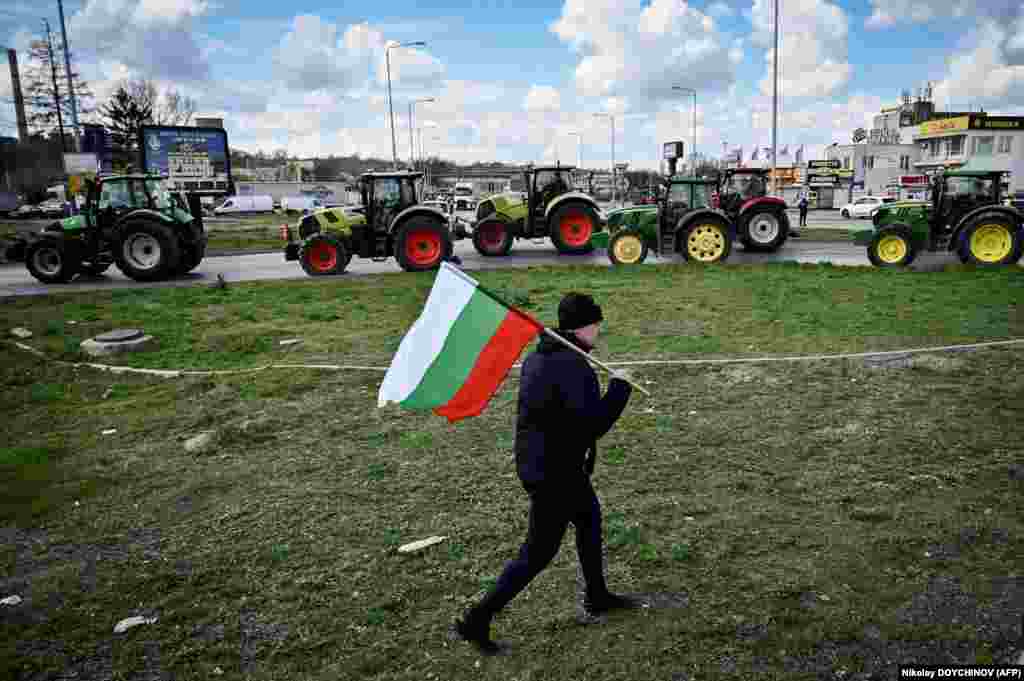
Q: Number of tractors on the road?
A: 6